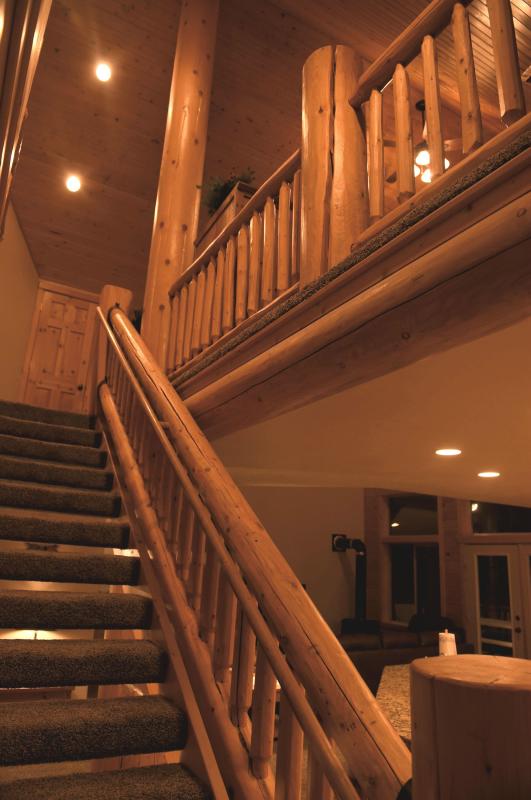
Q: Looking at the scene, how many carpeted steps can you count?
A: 11